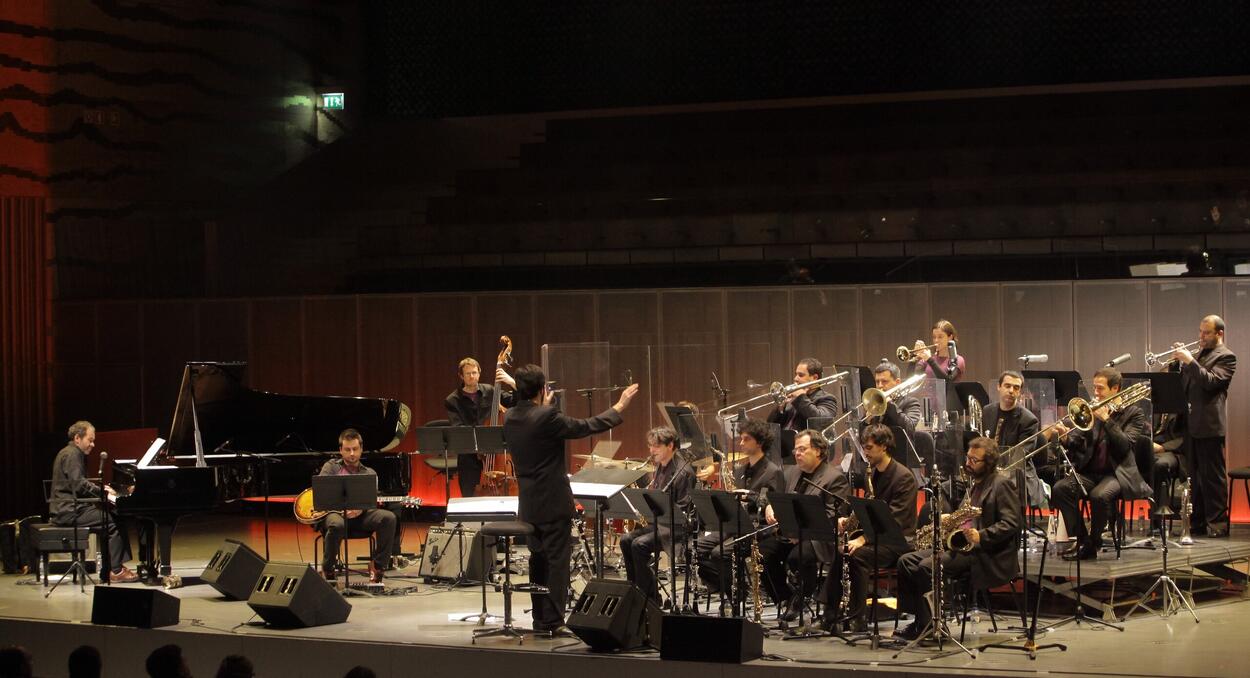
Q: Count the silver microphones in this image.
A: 2